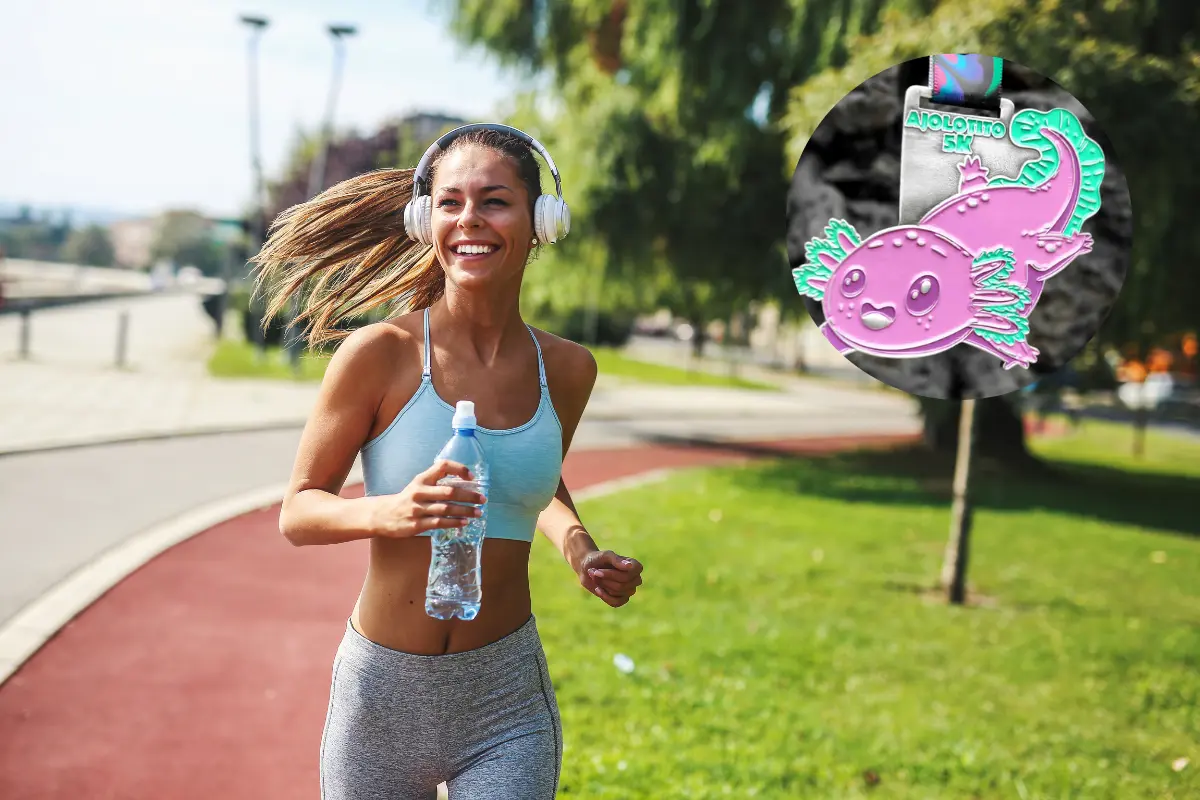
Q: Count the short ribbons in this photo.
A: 1